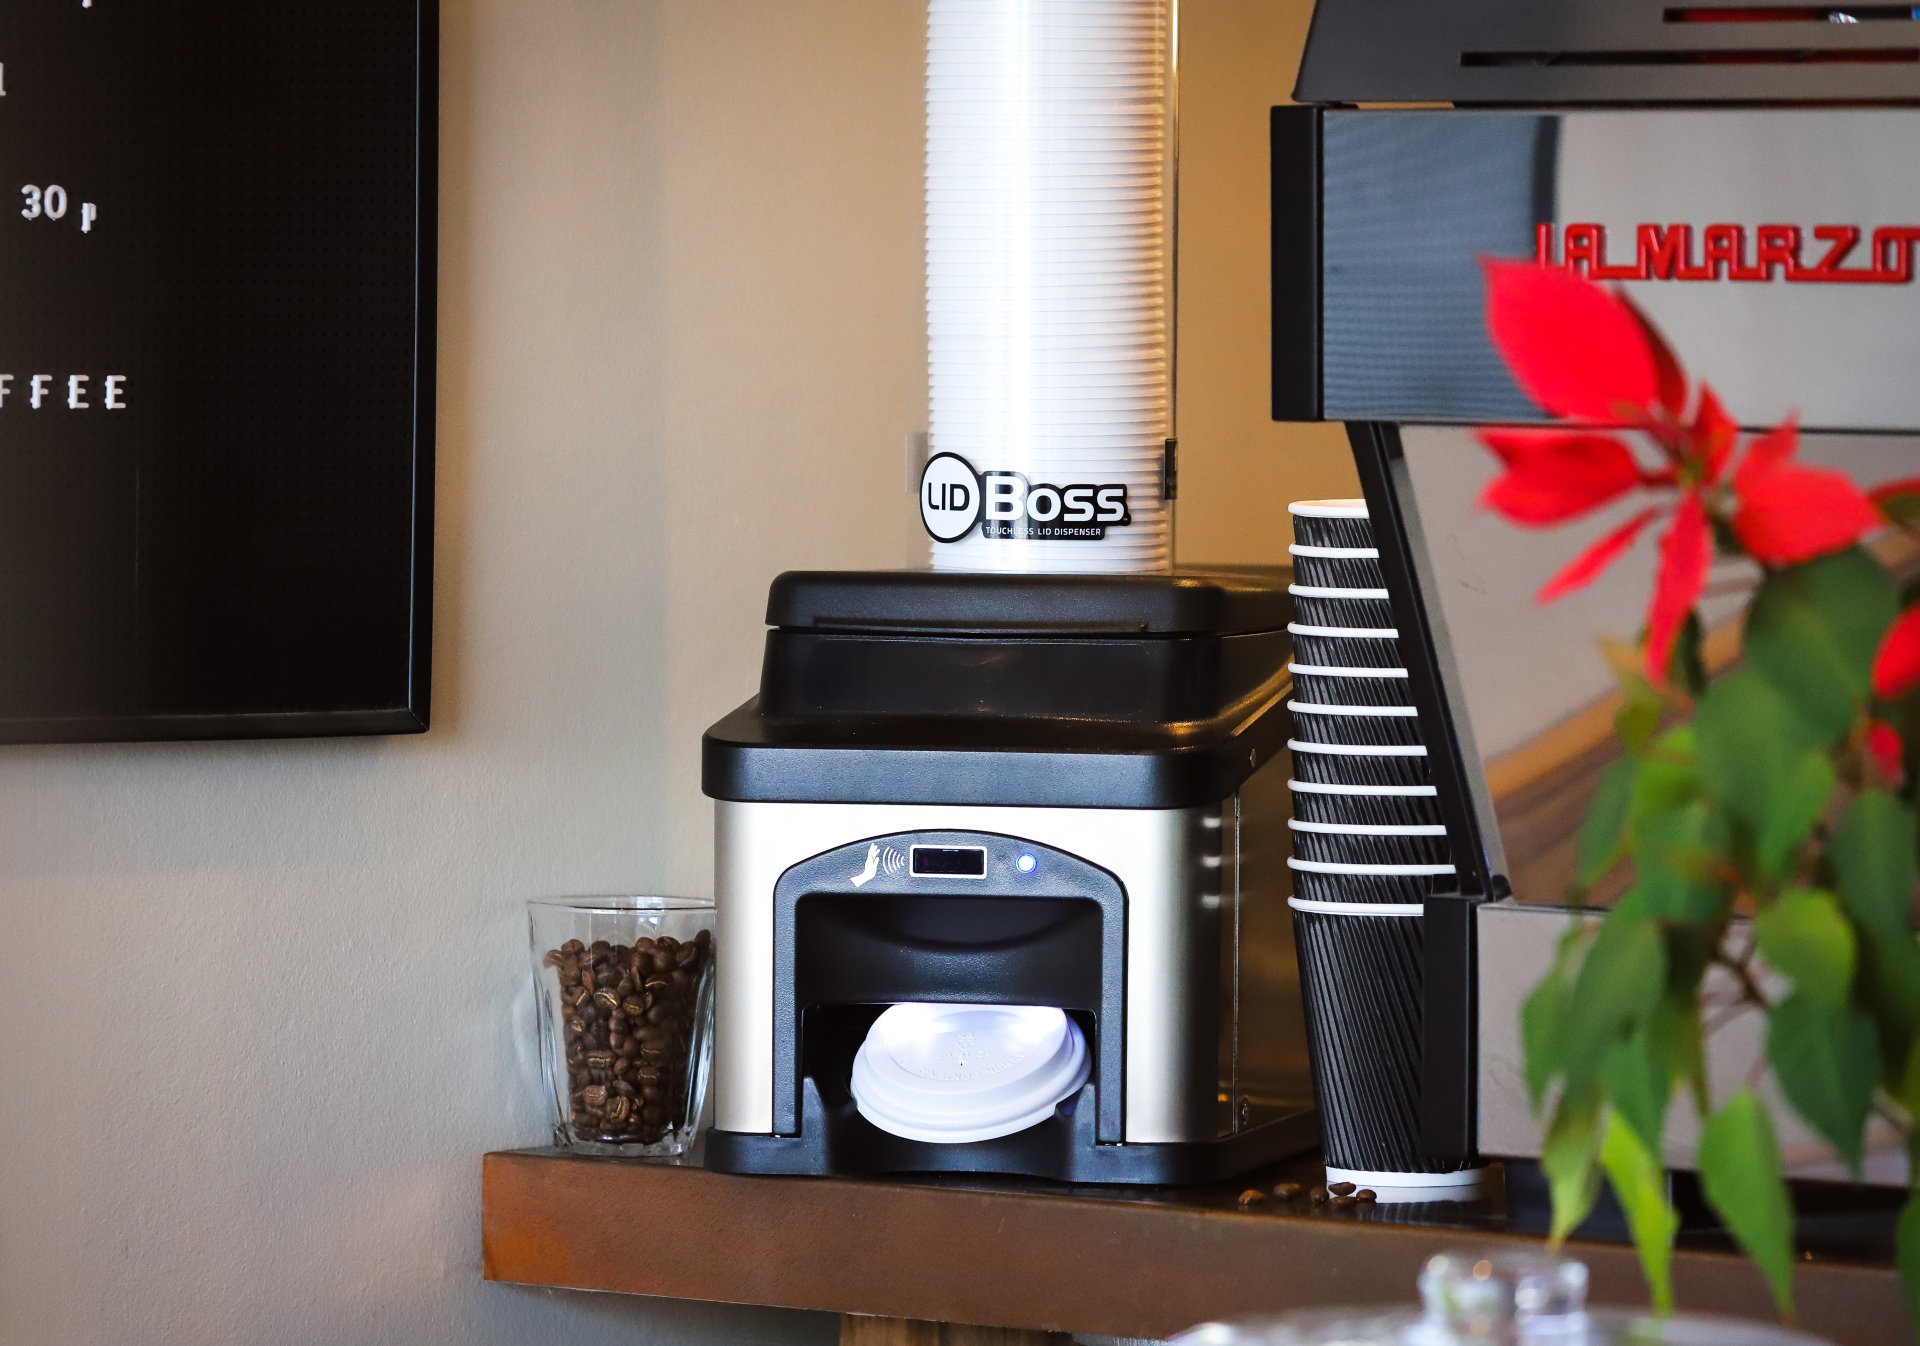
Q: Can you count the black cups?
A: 11